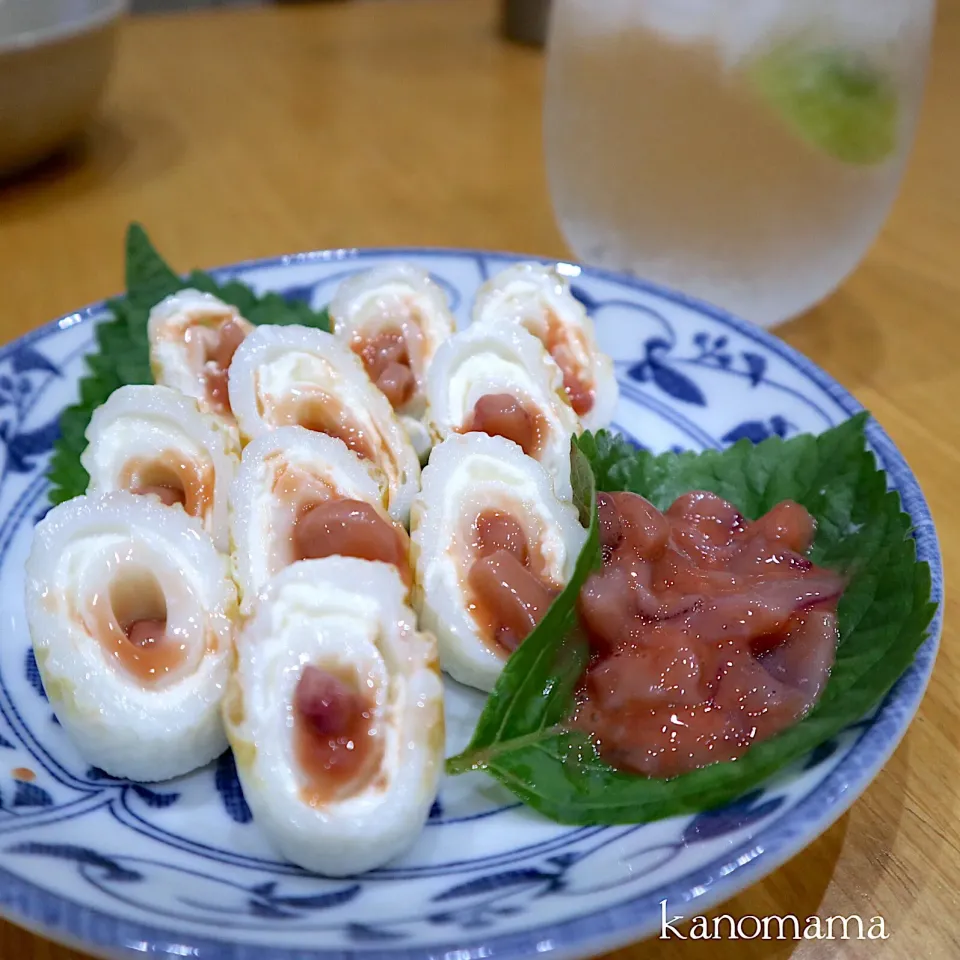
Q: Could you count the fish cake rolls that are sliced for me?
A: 10